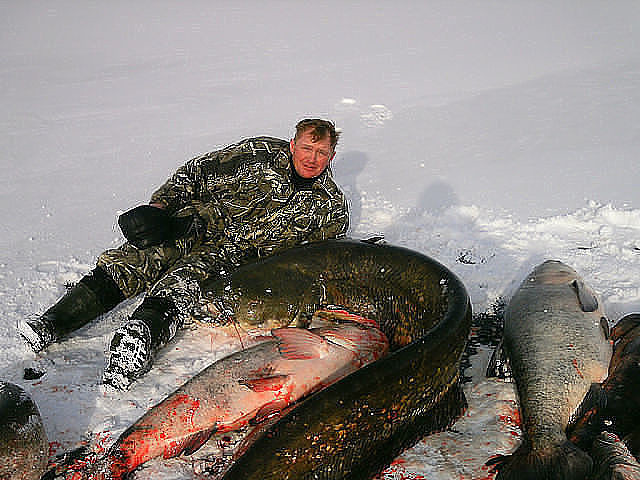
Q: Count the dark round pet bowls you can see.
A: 0